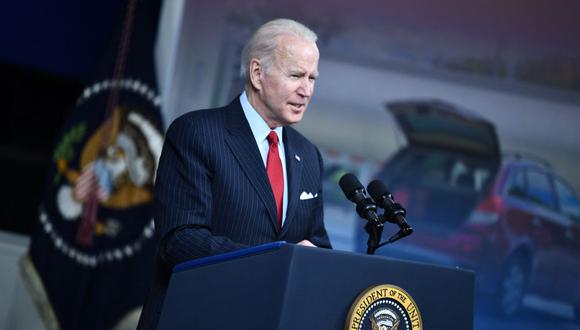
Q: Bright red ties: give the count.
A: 1